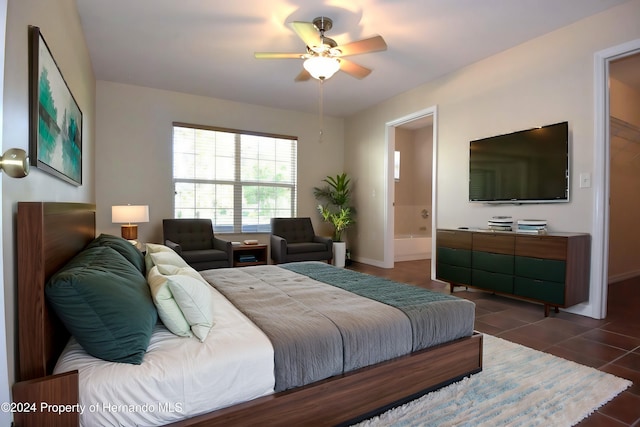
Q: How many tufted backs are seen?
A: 2